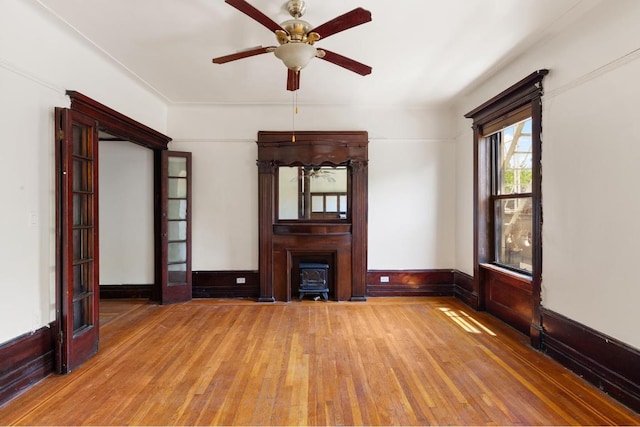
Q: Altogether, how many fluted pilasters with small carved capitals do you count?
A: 2